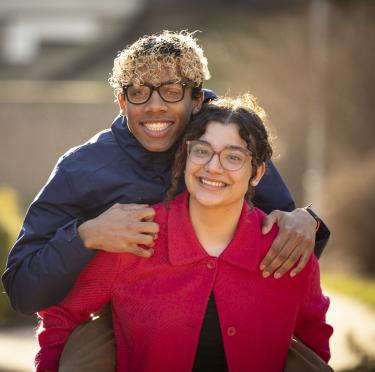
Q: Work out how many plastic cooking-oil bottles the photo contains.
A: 0